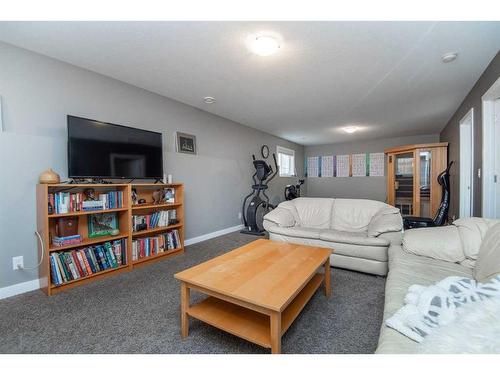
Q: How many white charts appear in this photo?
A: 5